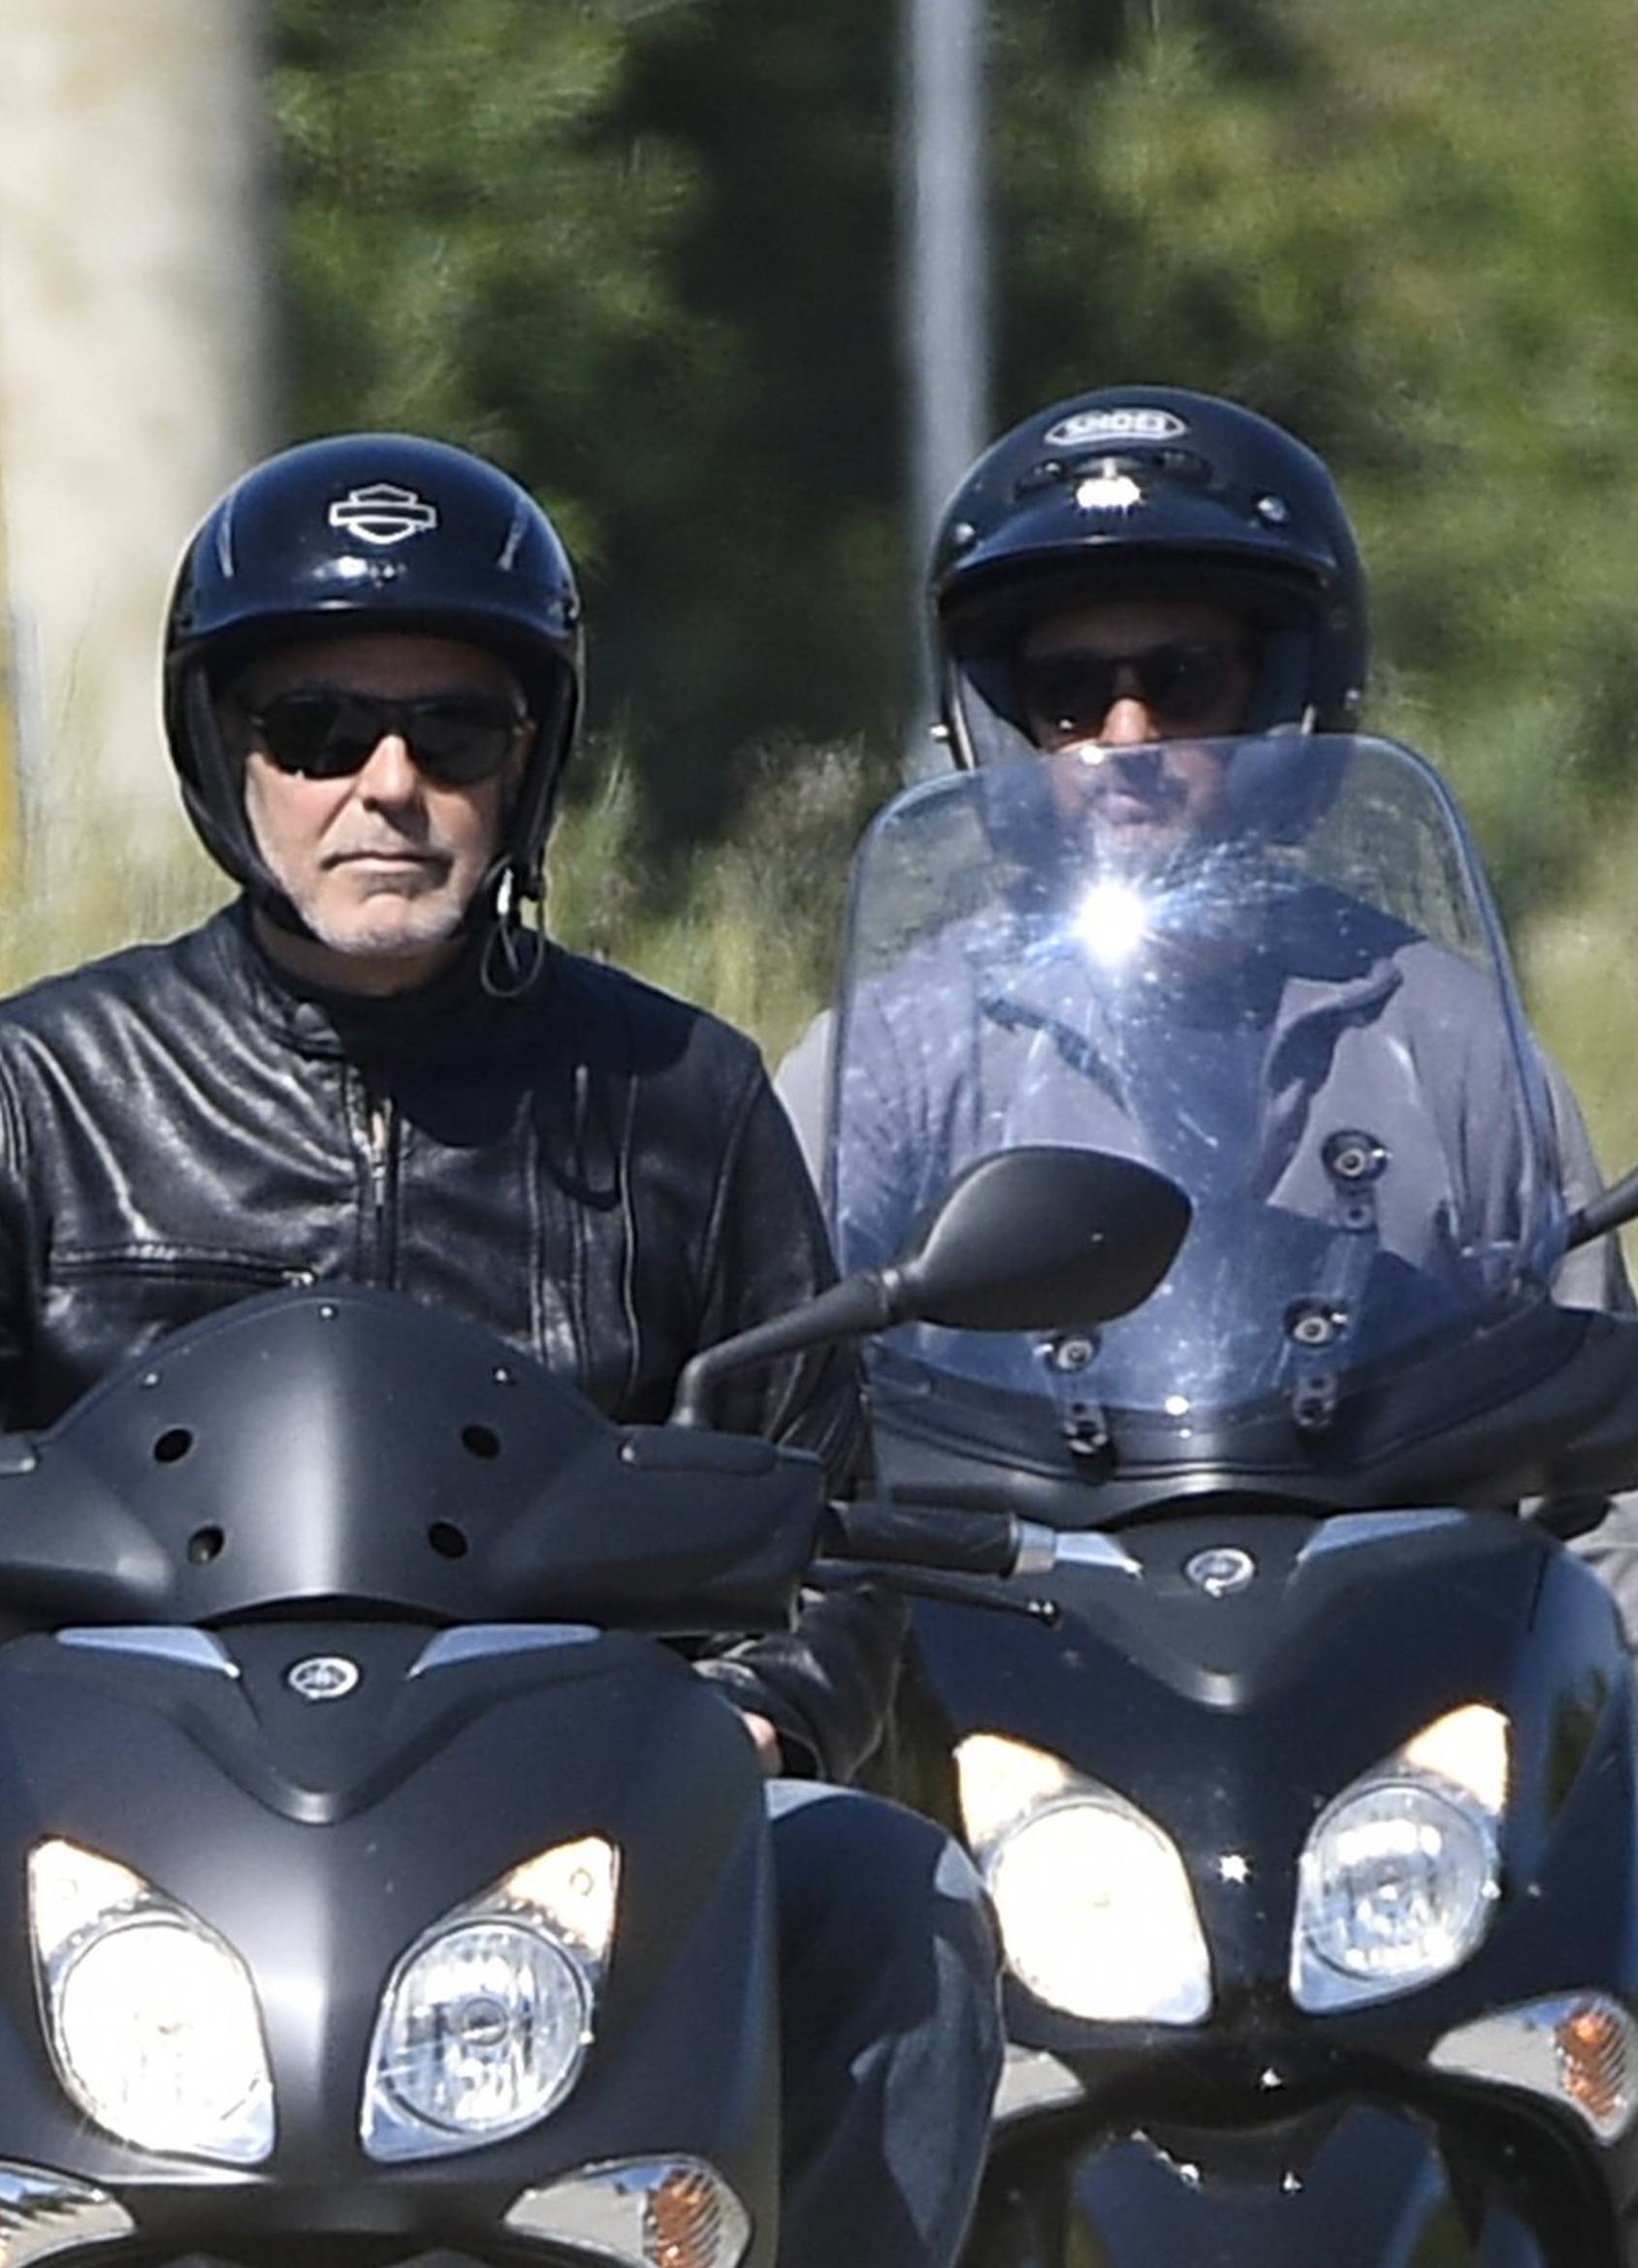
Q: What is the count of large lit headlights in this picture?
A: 2